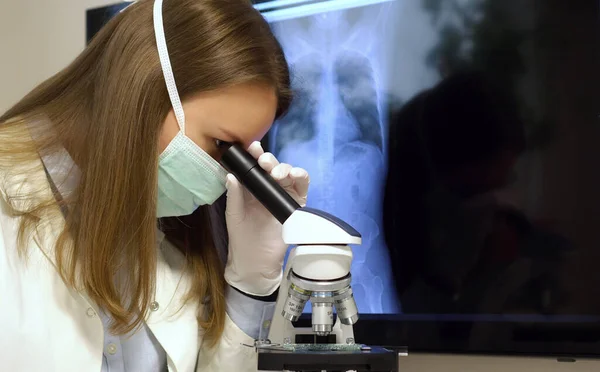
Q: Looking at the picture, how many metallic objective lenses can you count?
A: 3